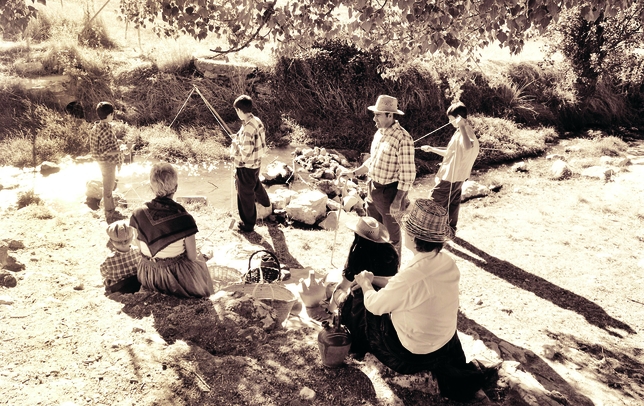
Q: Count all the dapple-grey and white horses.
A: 0